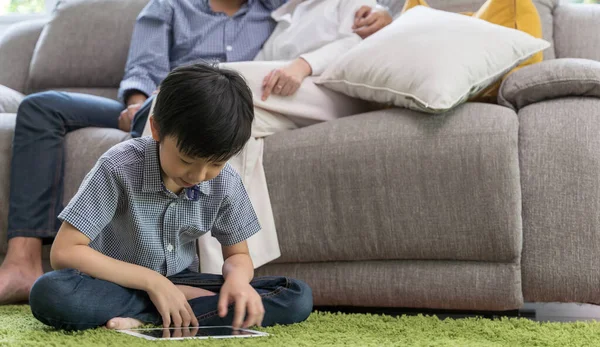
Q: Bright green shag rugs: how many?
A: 1